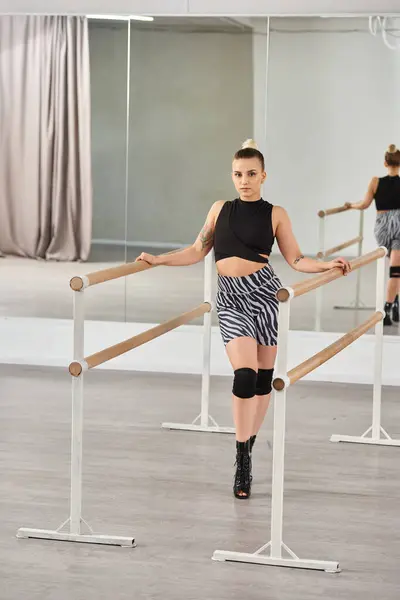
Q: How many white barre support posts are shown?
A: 4